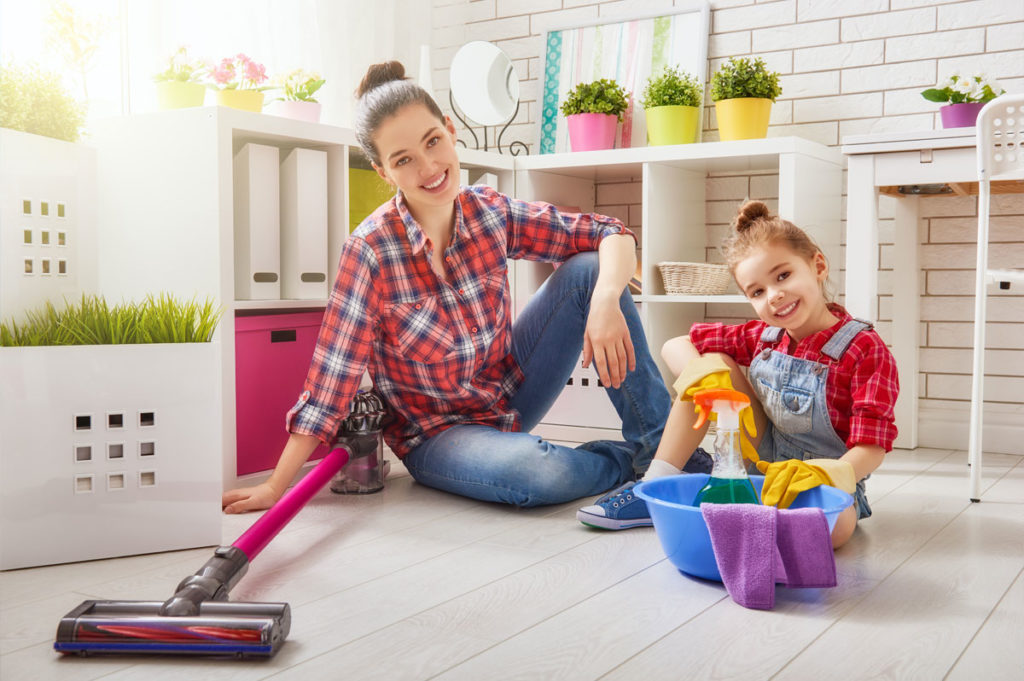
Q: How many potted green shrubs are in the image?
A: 3